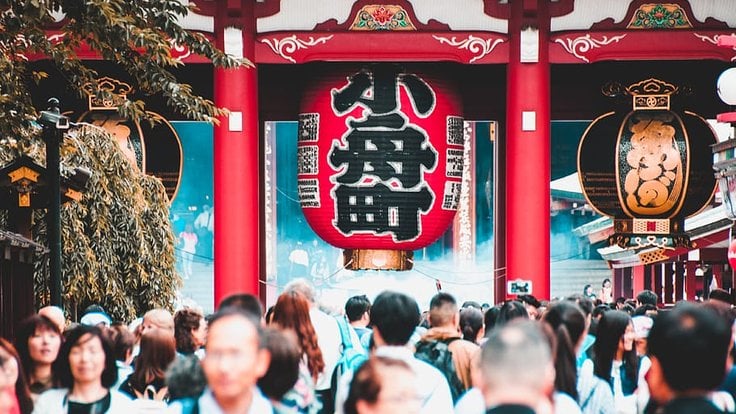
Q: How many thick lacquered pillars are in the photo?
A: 2